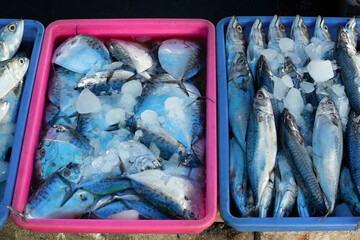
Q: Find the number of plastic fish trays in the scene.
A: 3